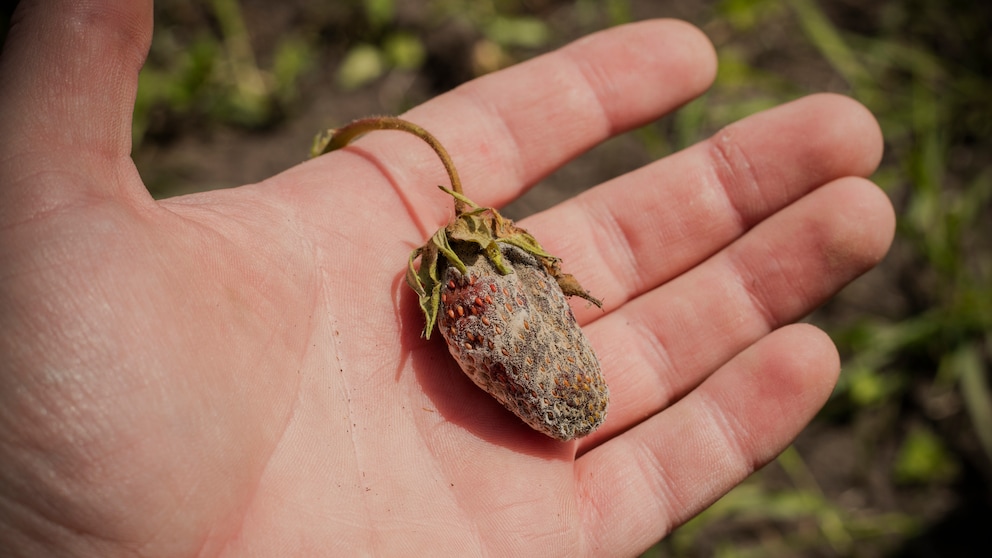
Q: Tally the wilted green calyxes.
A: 1